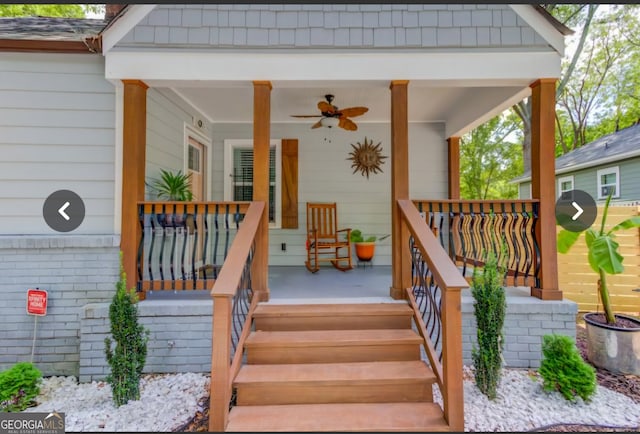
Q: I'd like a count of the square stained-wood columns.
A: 5